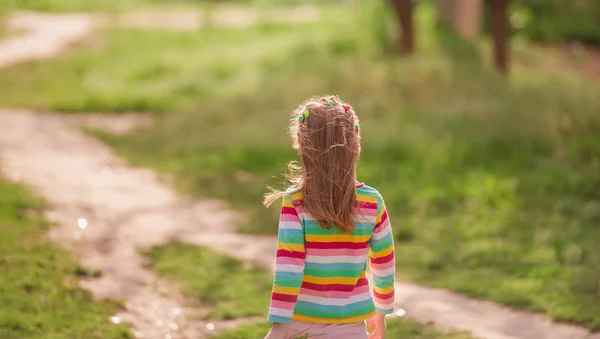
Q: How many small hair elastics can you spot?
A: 5